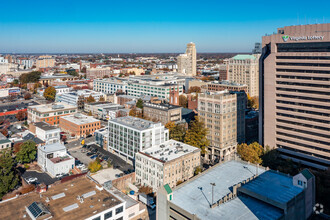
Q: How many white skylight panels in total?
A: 3